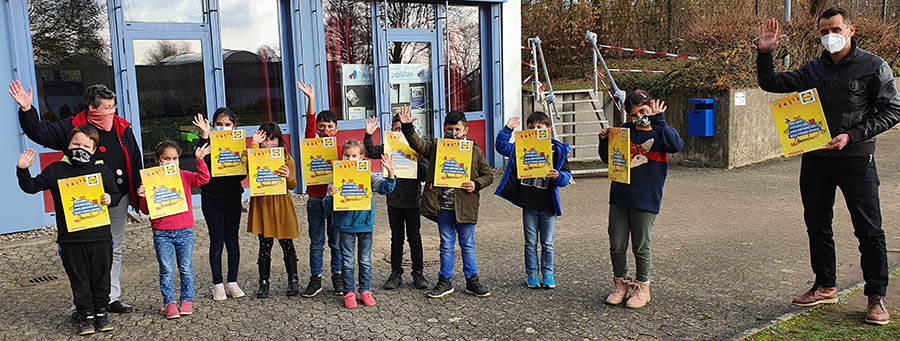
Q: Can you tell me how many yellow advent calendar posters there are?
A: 11